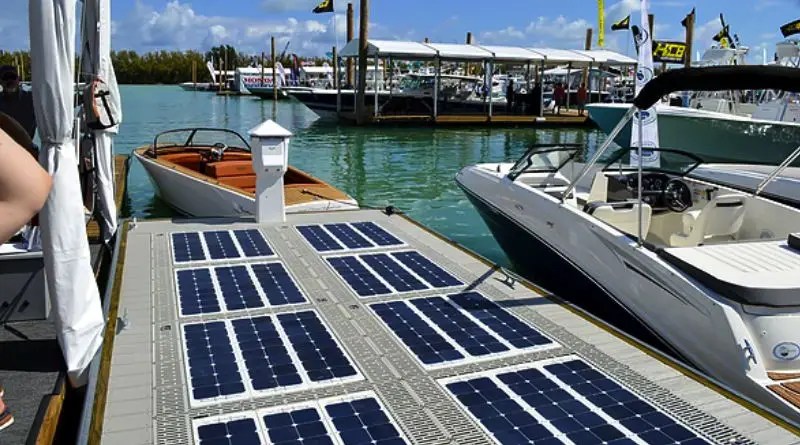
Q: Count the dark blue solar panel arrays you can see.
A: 8